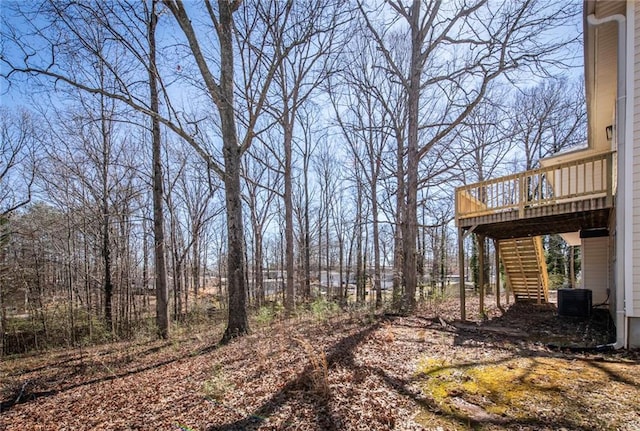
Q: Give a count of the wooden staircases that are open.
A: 1